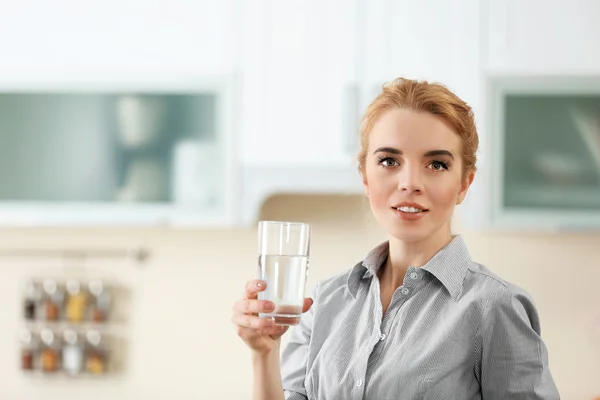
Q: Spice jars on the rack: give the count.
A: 8